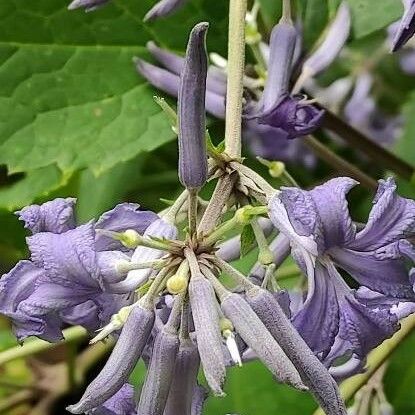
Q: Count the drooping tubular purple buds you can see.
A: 6